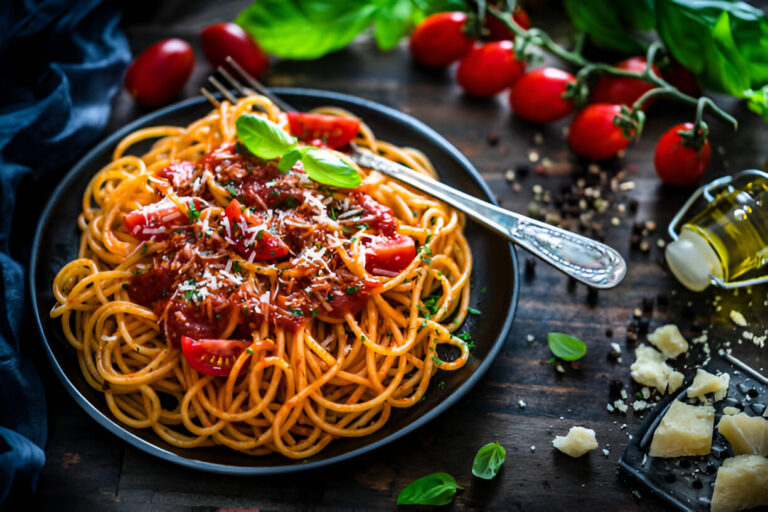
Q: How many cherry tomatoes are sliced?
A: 5